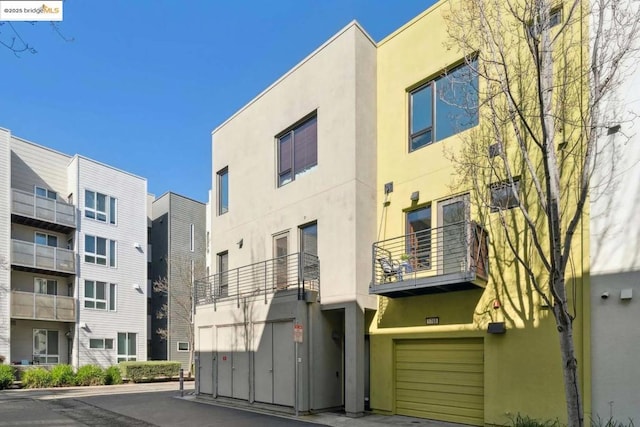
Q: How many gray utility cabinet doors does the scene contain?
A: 5